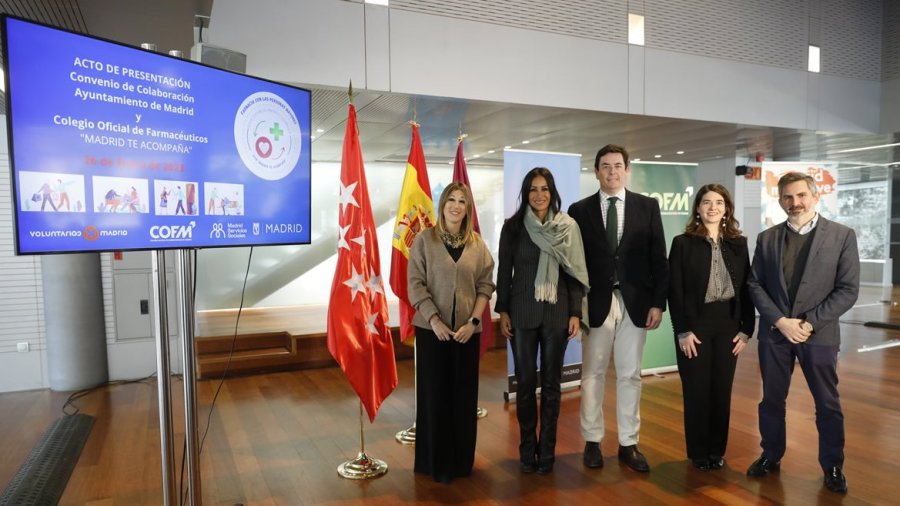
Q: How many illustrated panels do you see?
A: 4